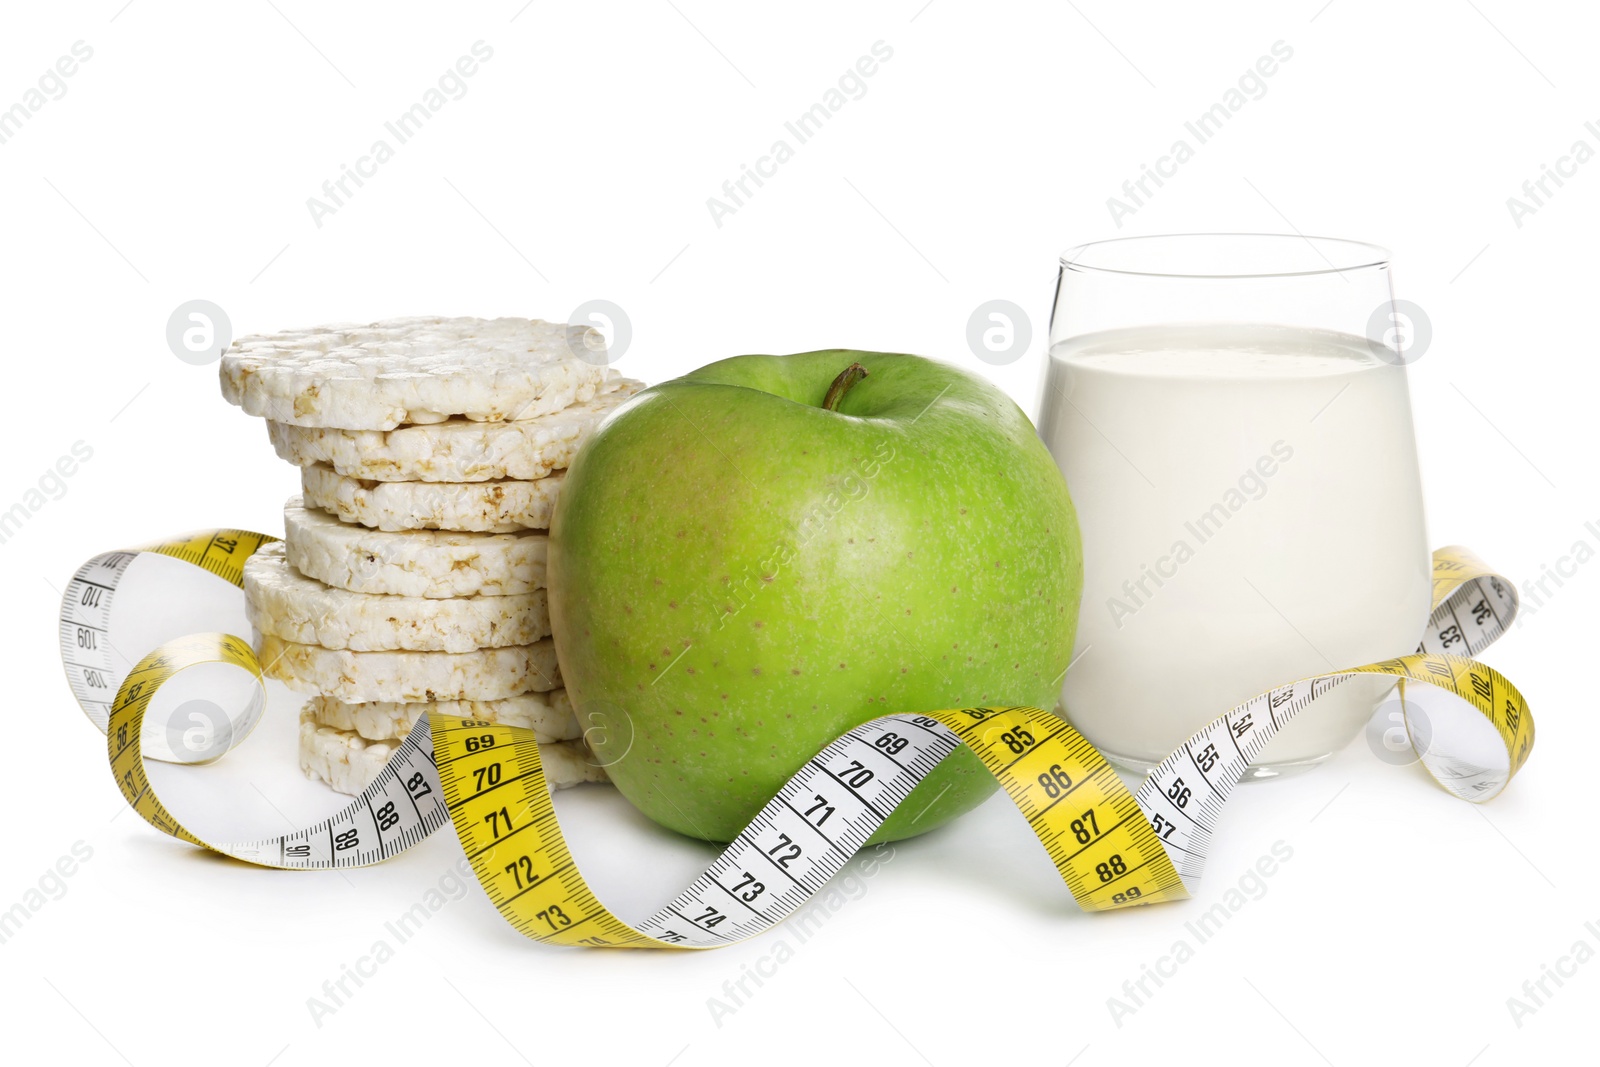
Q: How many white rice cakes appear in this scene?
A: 8